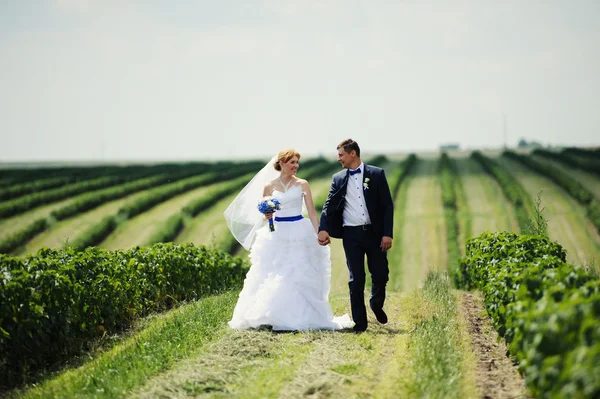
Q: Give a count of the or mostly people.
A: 2